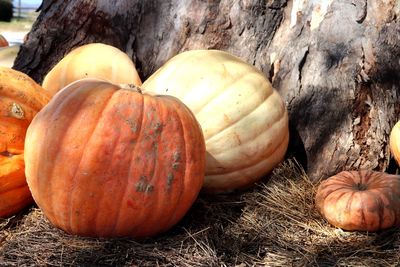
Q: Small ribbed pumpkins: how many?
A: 1